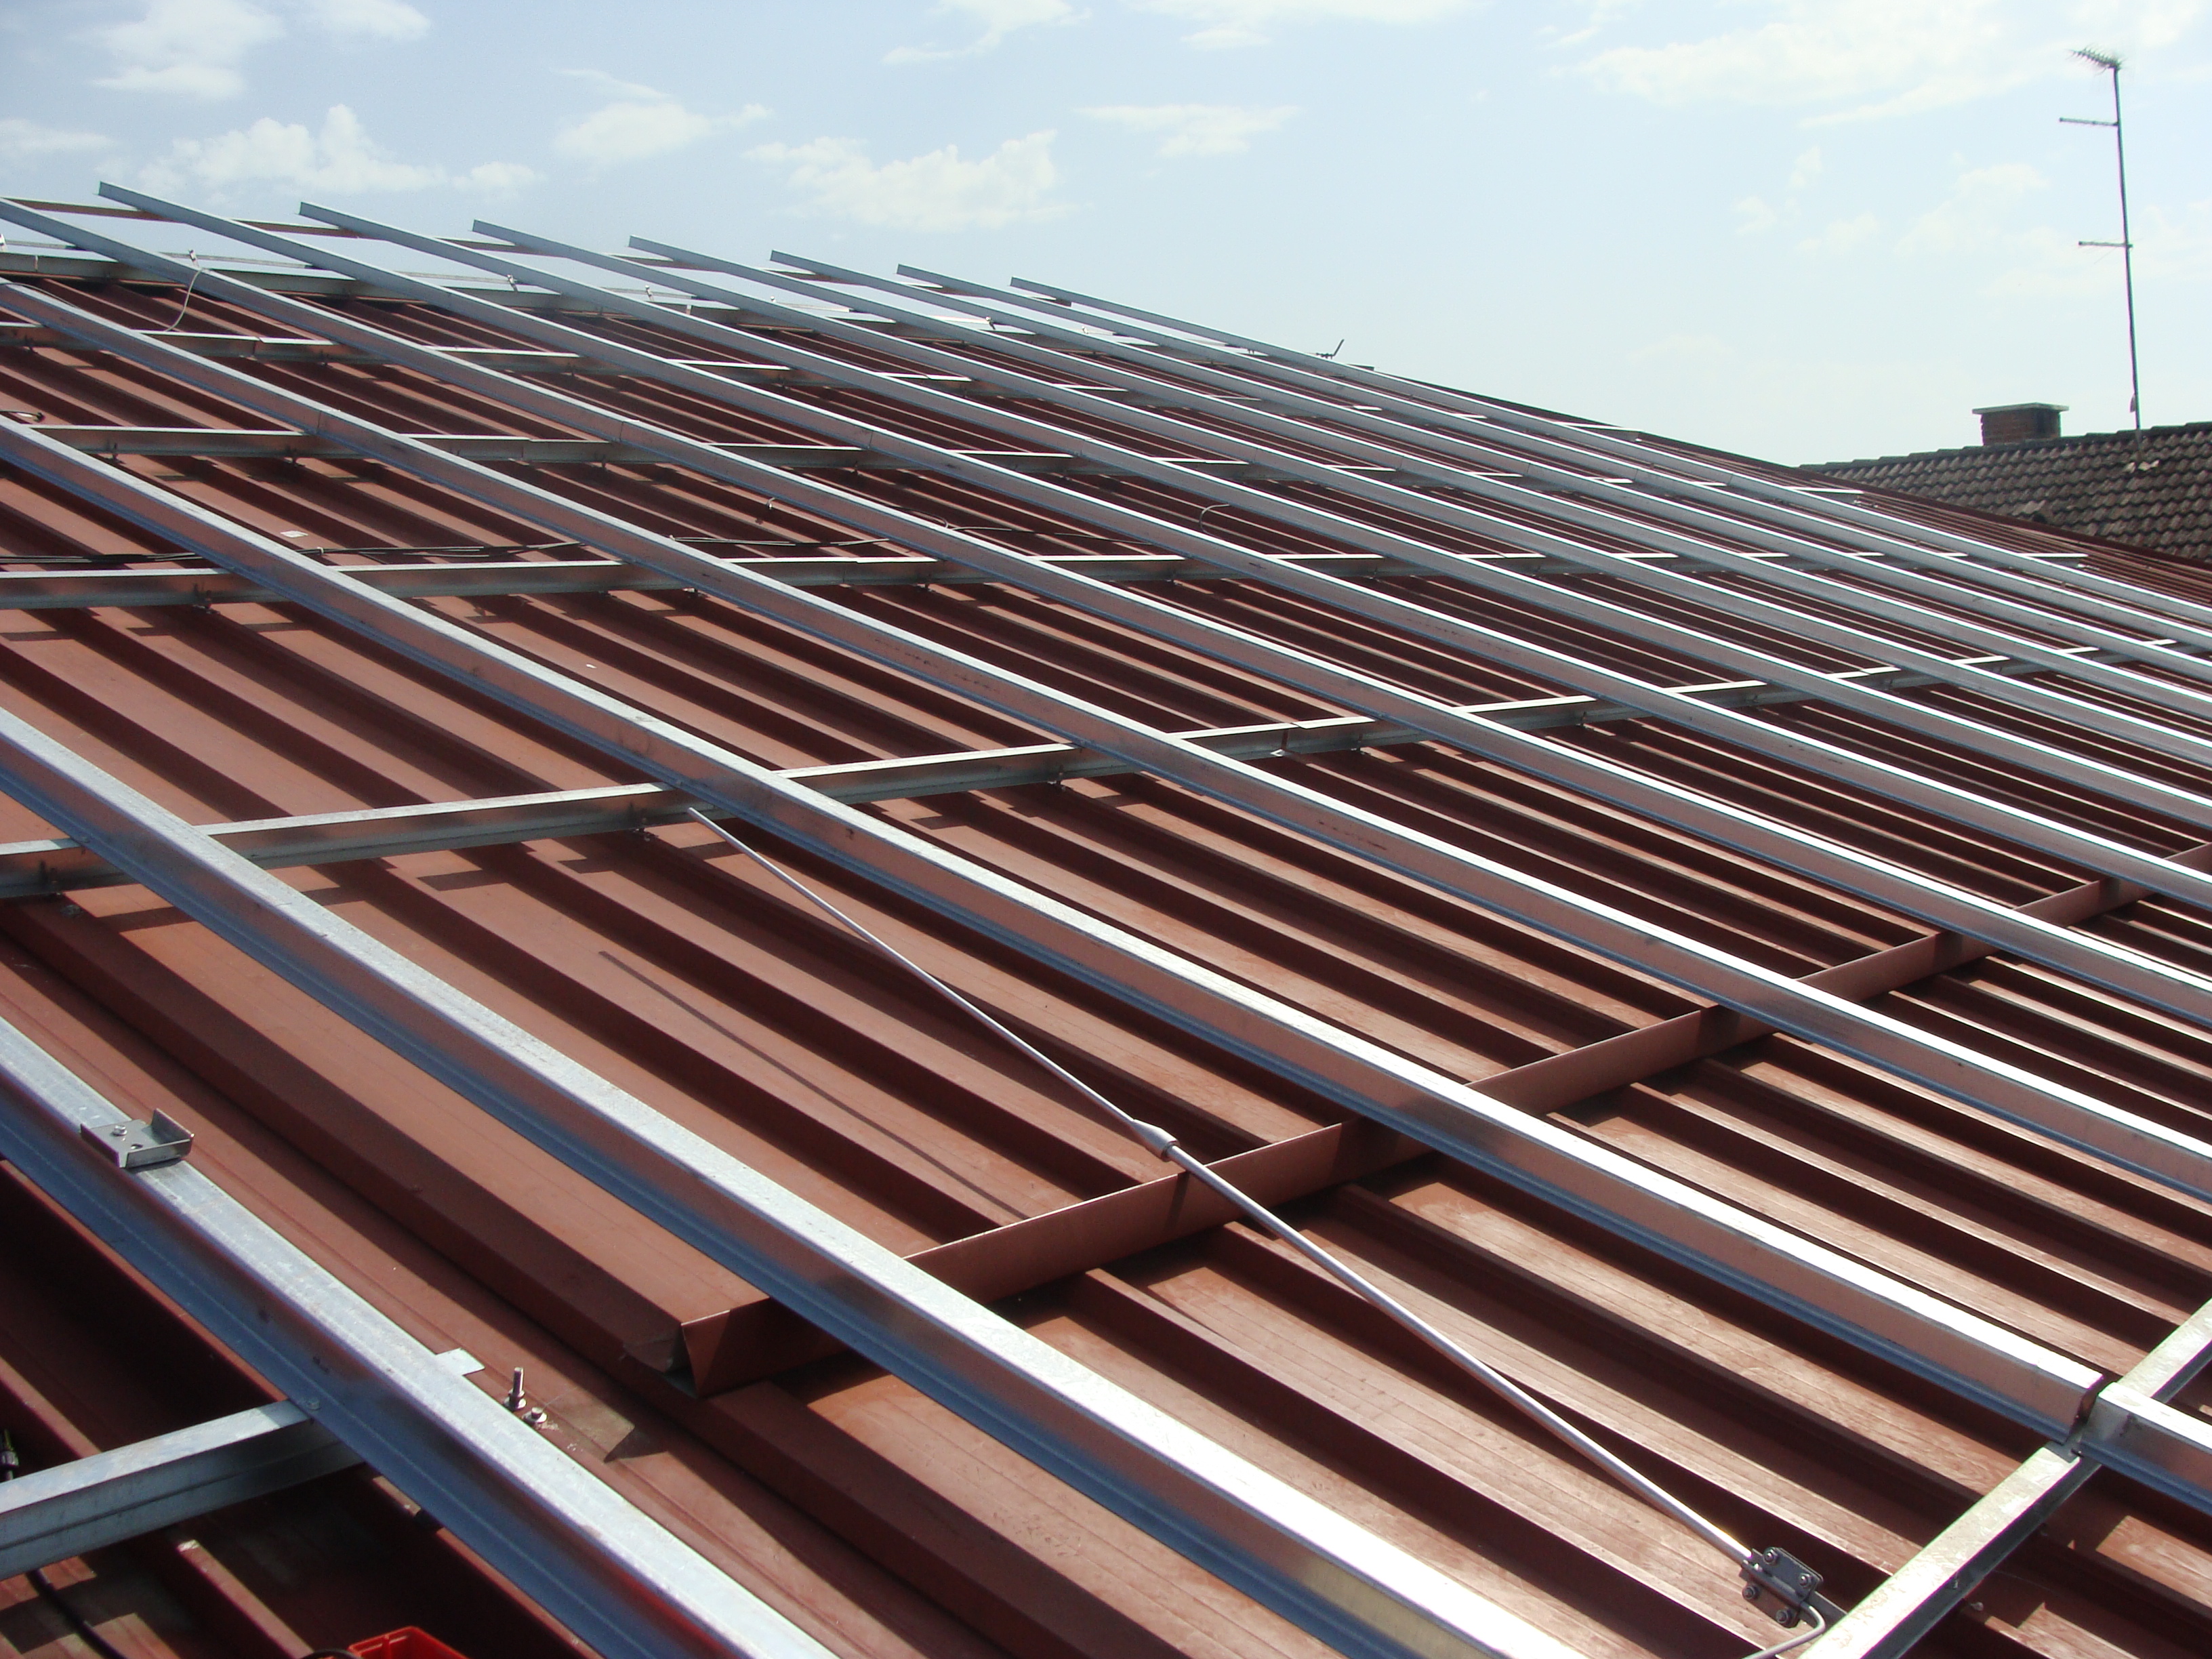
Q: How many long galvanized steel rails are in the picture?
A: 12